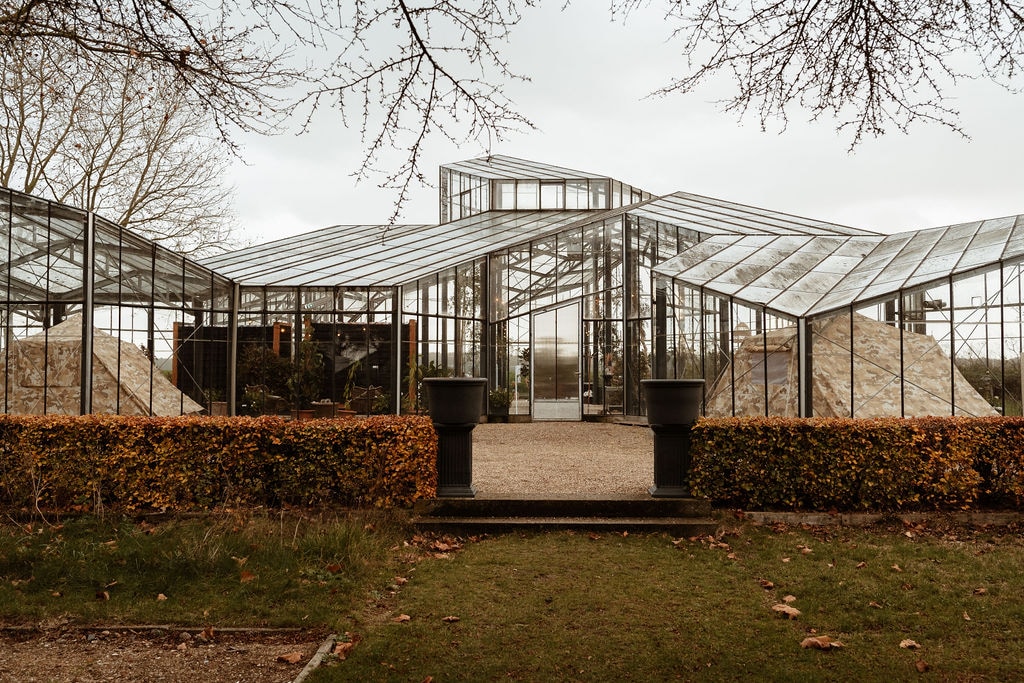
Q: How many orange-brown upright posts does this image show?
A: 4